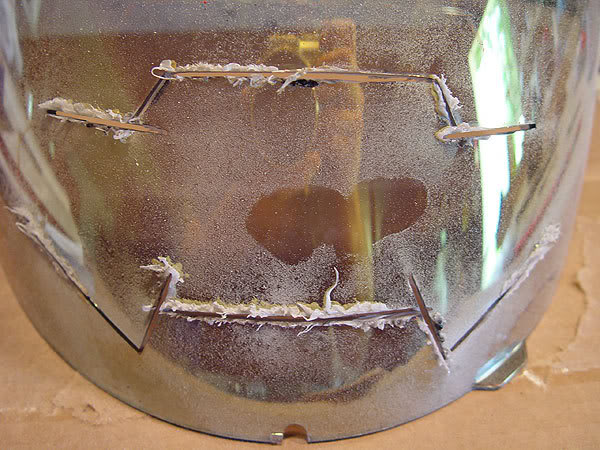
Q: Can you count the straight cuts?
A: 10